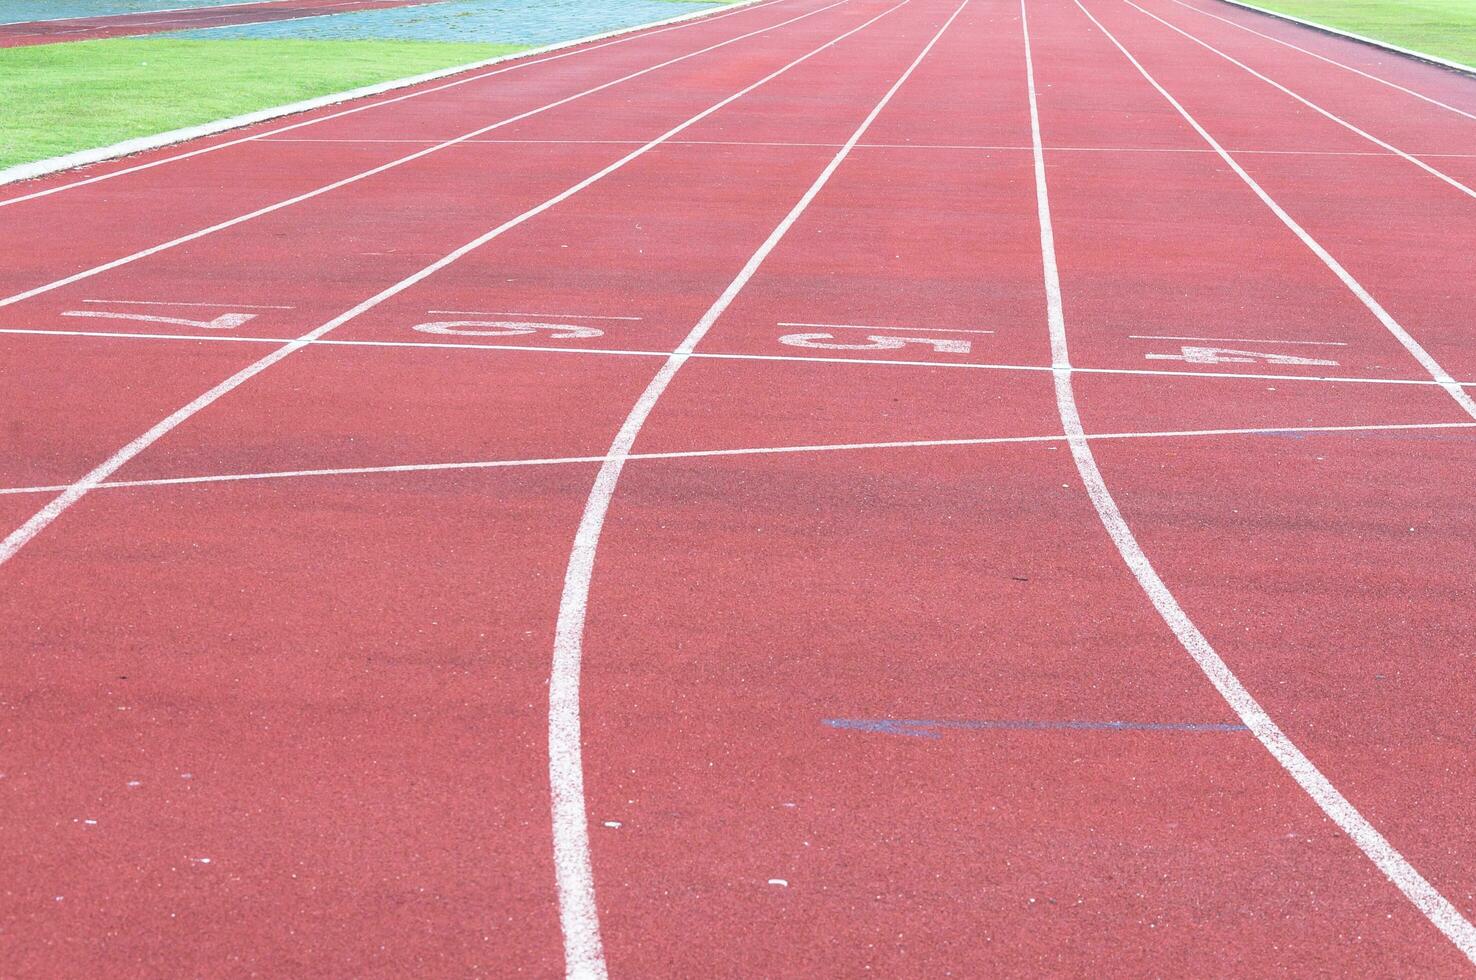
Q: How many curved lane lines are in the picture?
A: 2